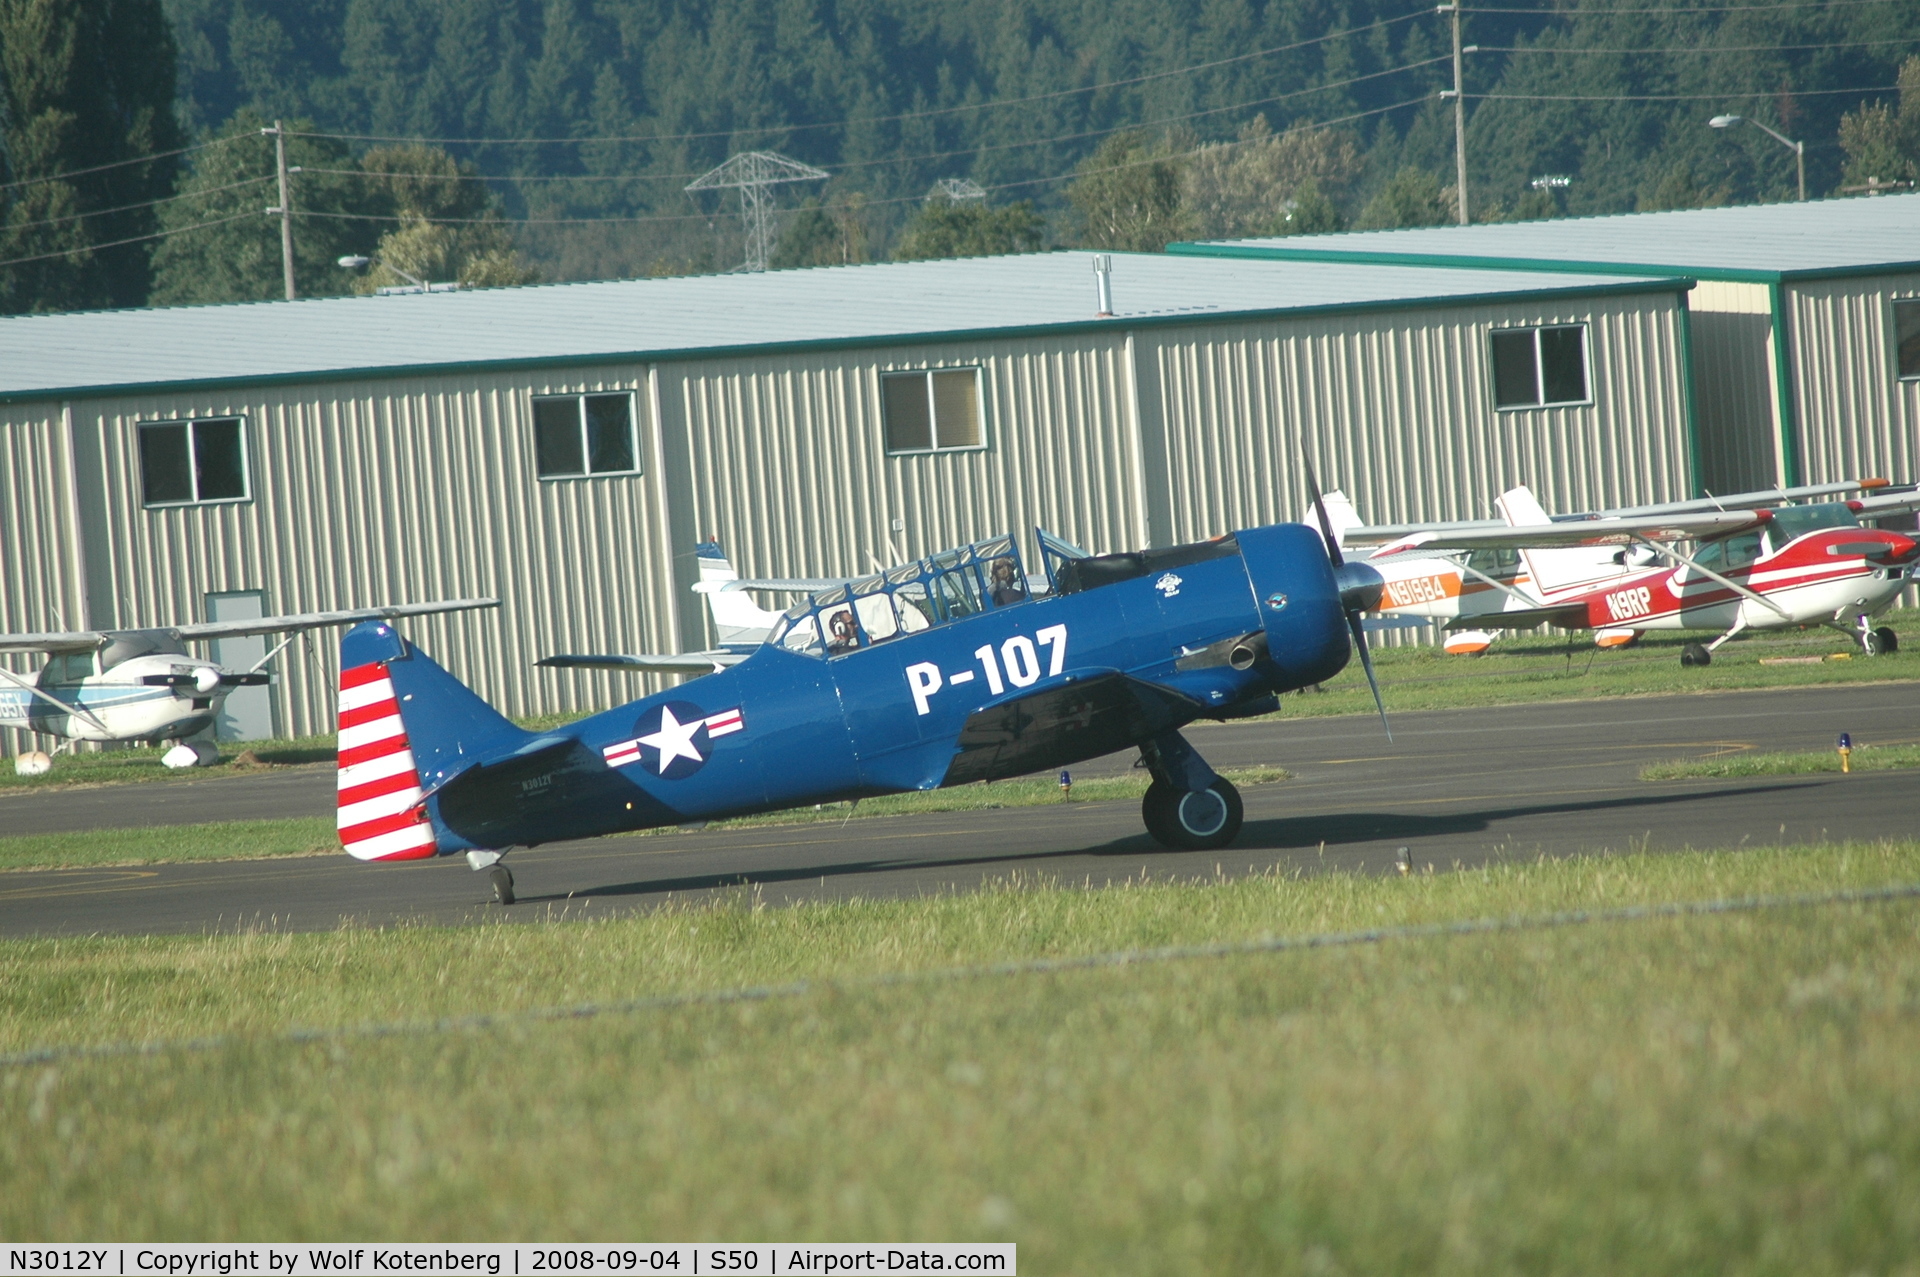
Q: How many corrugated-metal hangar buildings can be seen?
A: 2